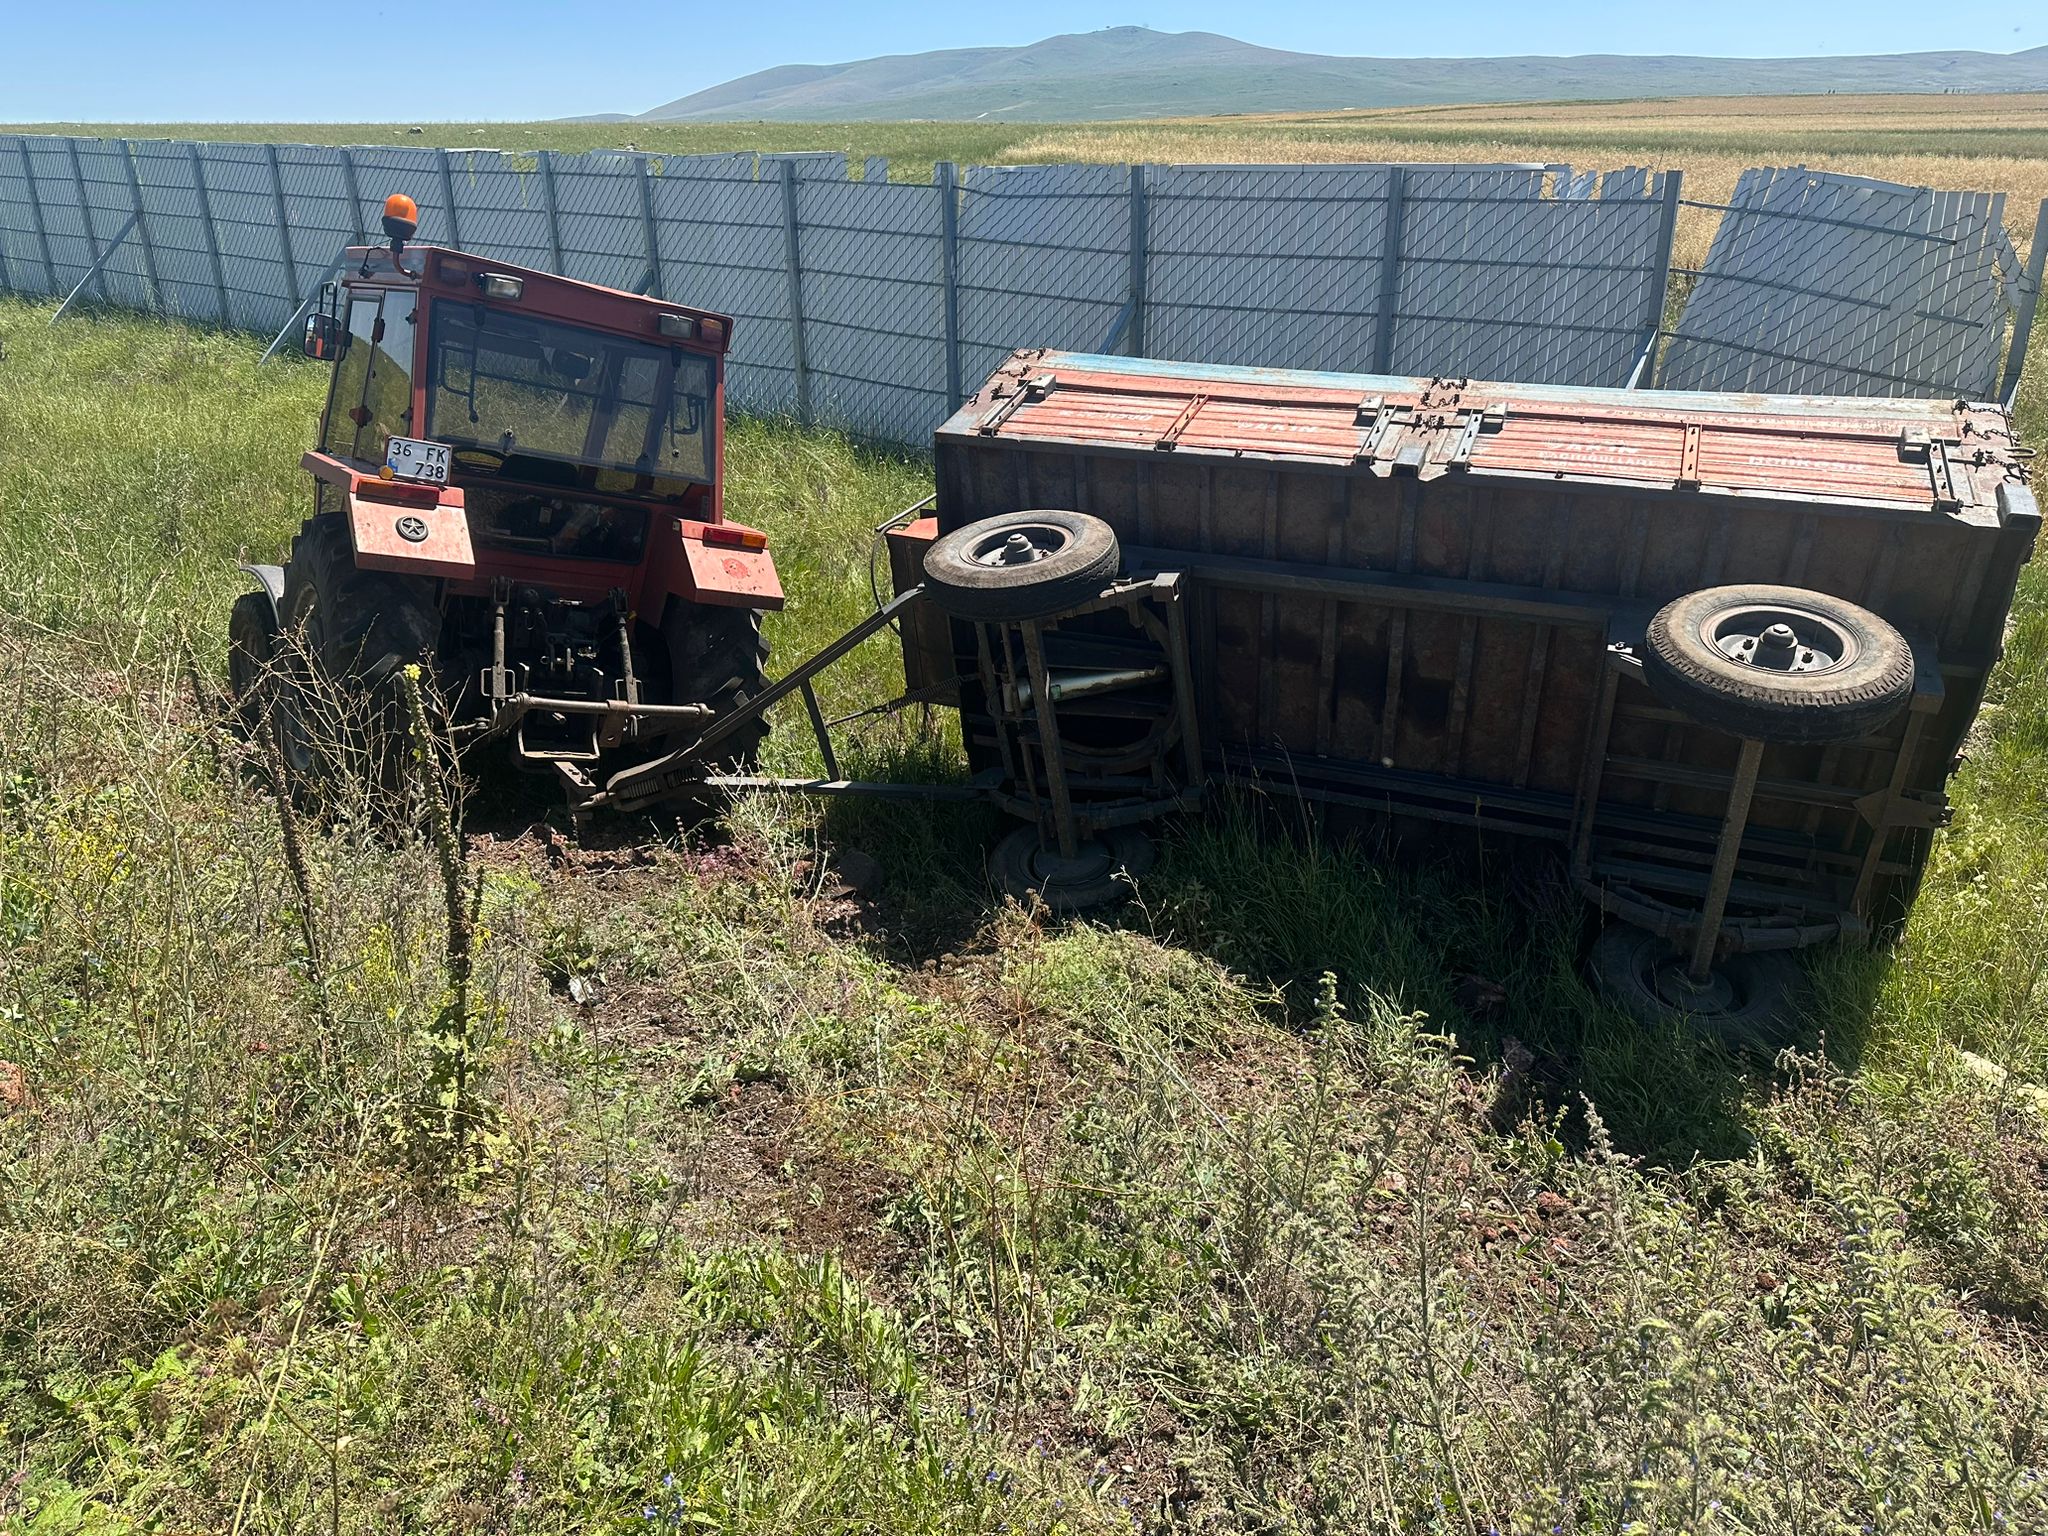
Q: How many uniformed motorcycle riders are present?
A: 0